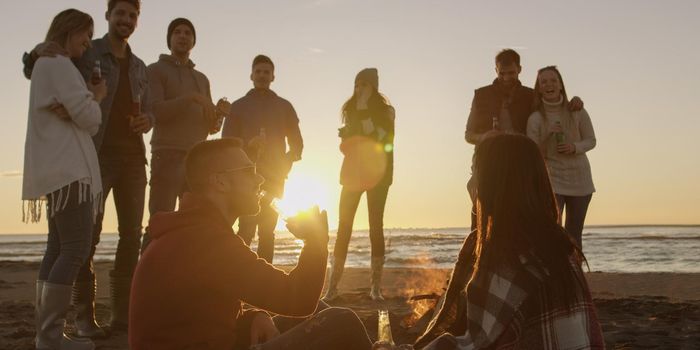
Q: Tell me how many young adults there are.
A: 9